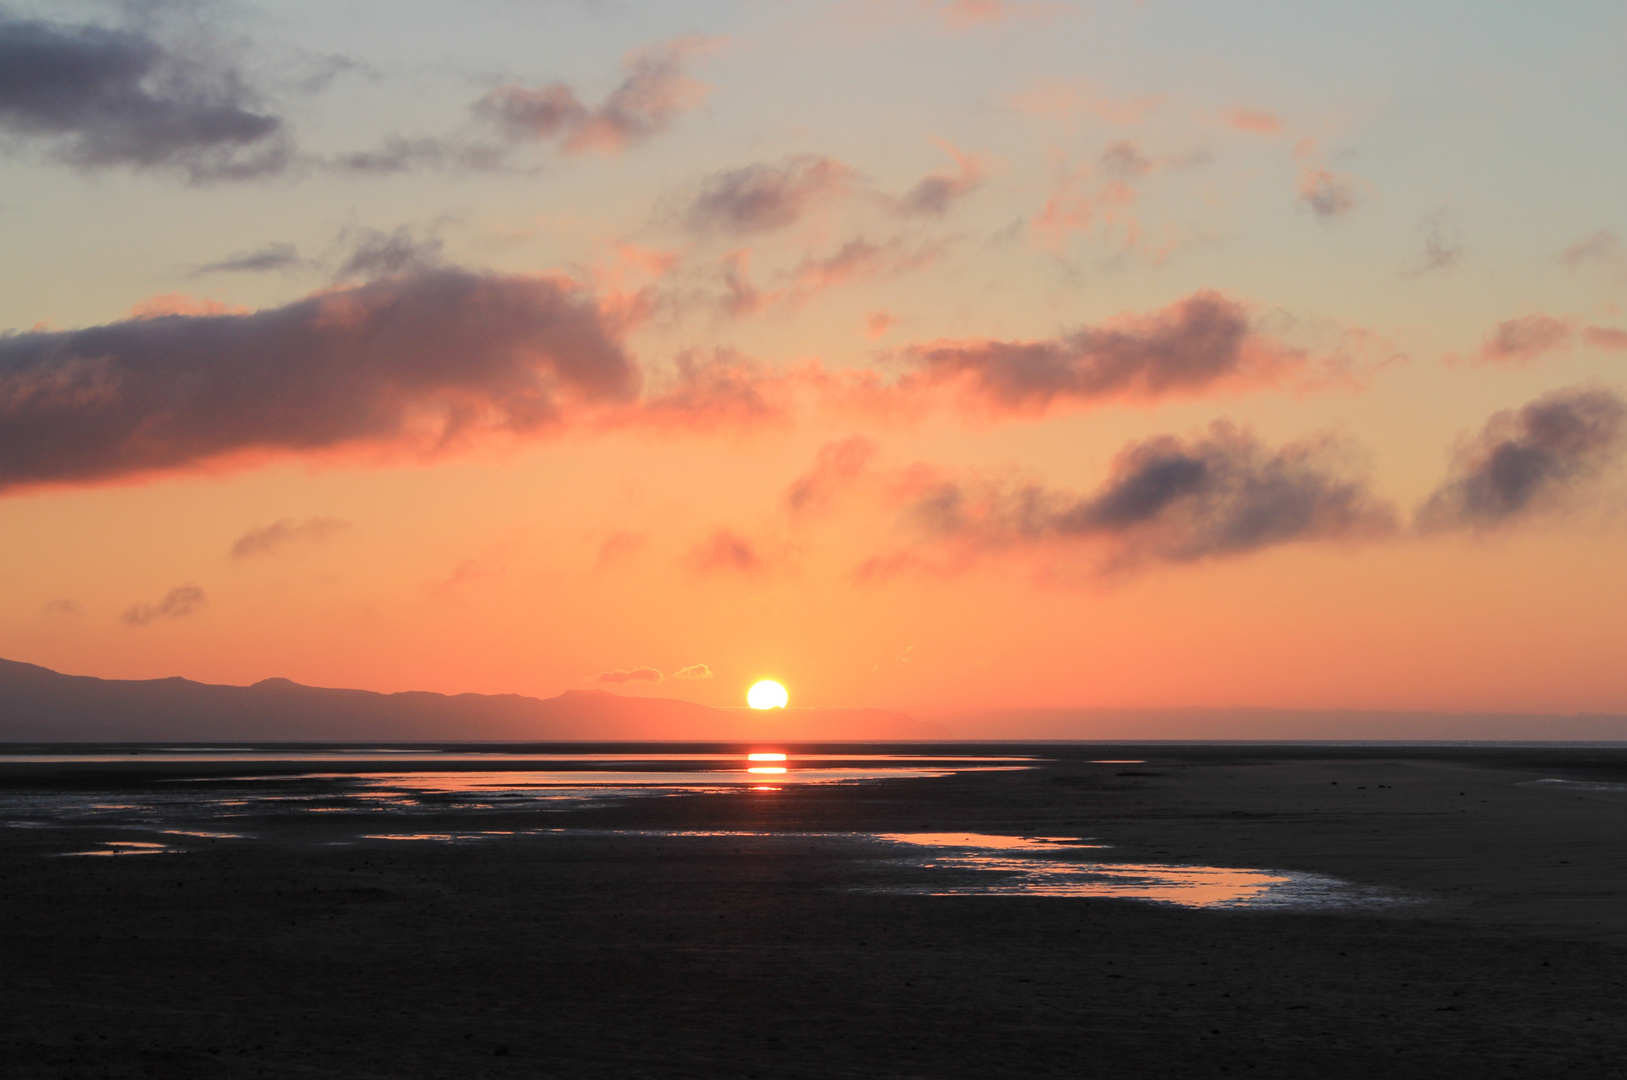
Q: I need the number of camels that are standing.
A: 0